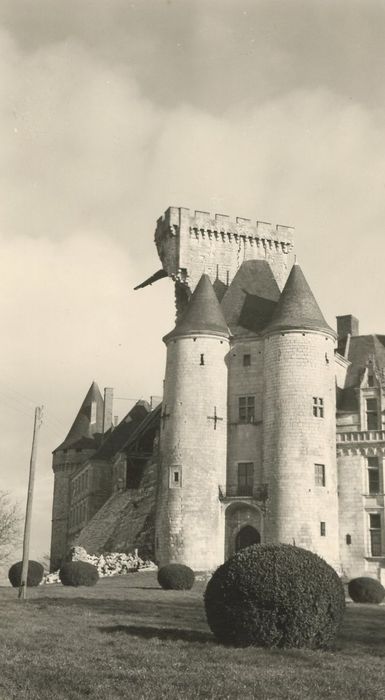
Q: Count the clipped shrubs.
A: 5